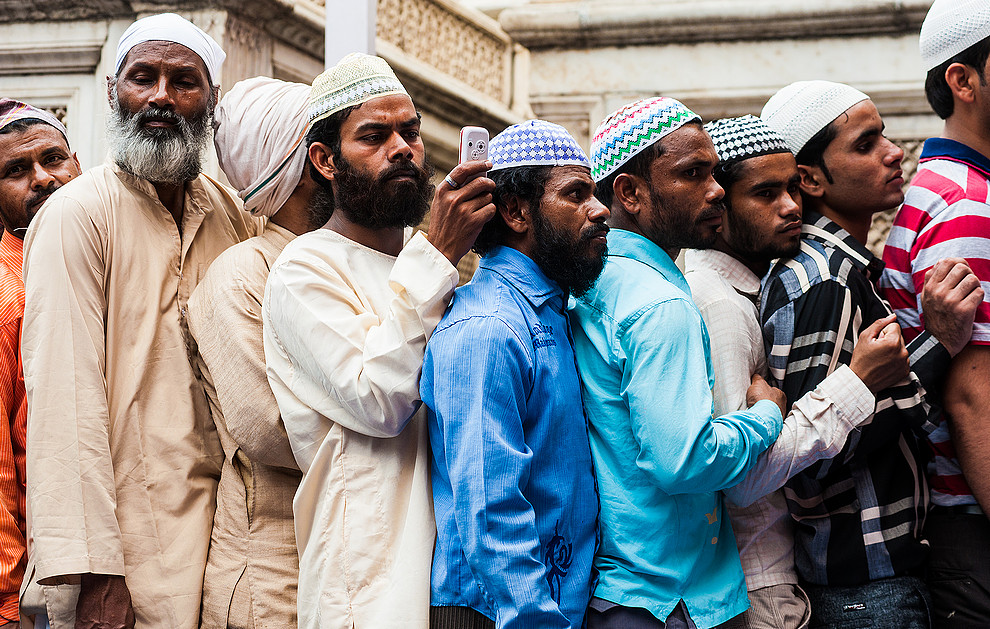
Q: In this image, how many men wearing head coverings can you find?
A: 9